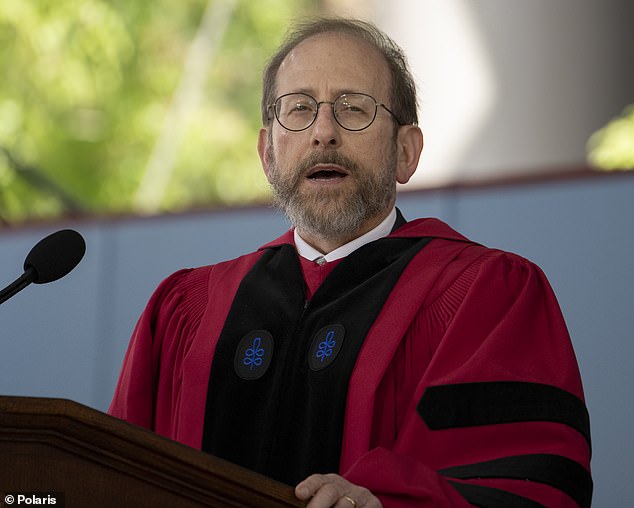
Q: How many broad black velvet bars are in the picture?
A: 3